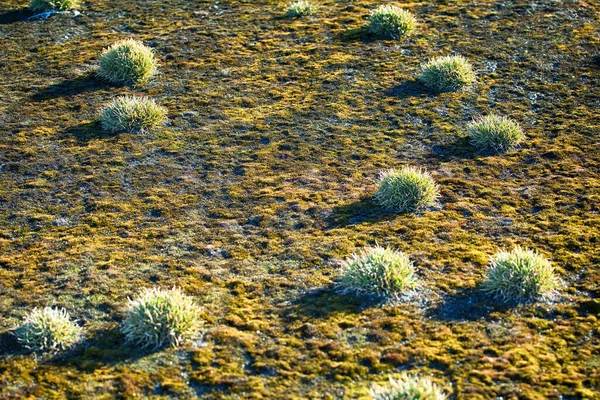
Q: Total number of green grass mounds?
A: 13